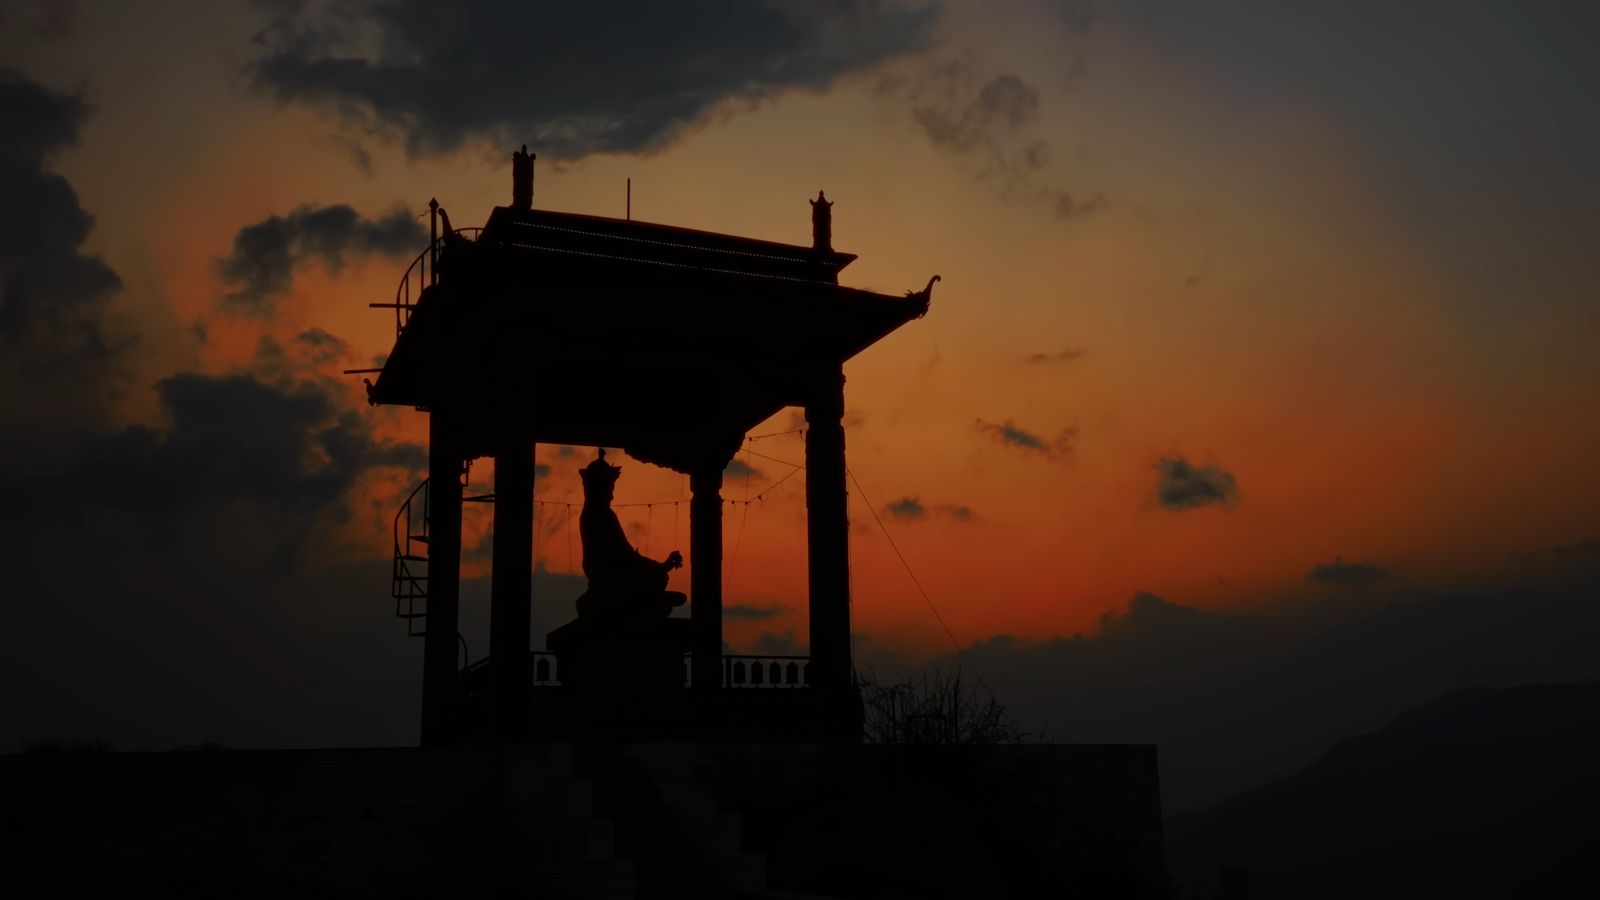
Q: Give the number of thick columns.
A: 4